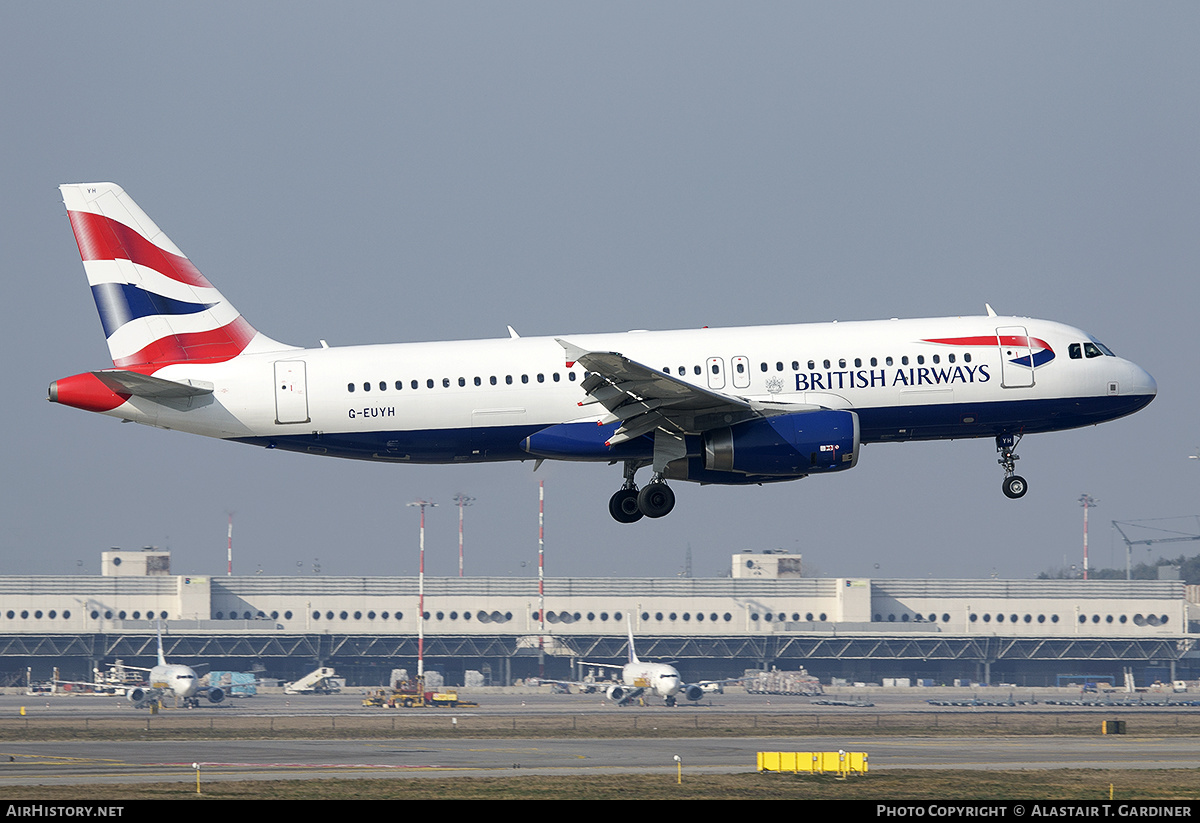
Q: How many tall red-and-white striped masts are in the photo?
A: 5